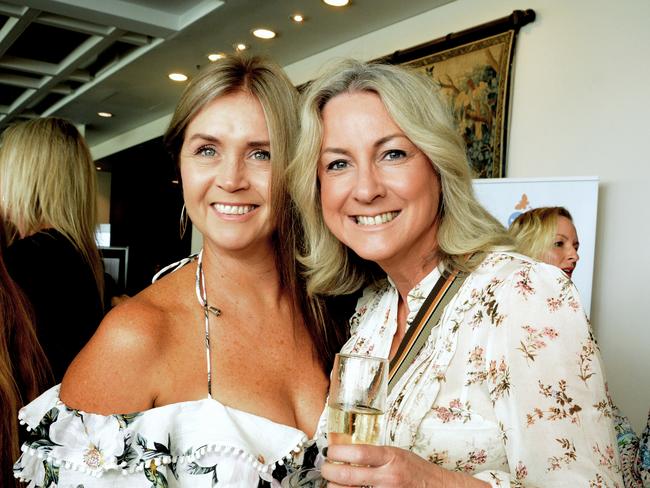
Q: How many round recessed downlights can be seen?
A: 7